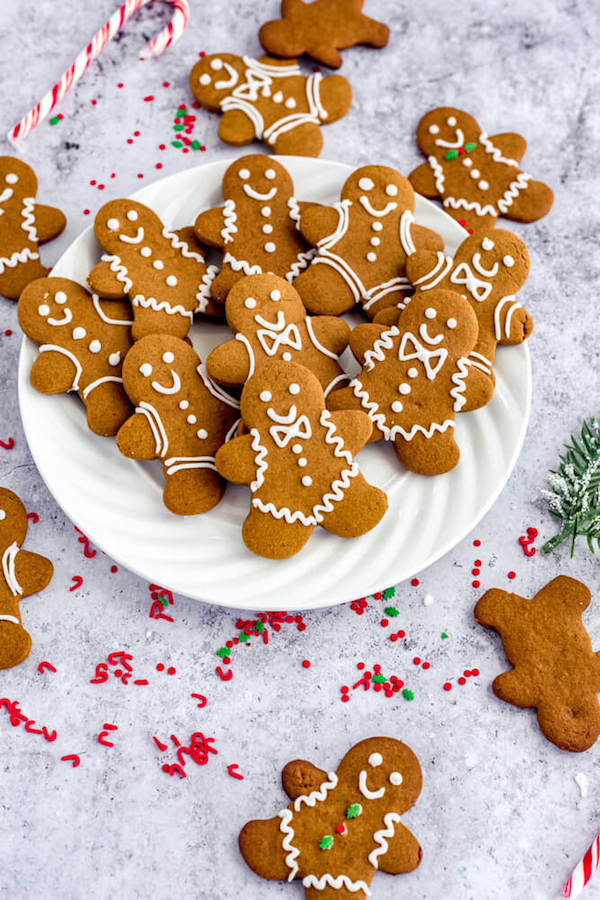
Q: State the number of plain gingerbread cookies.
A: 2